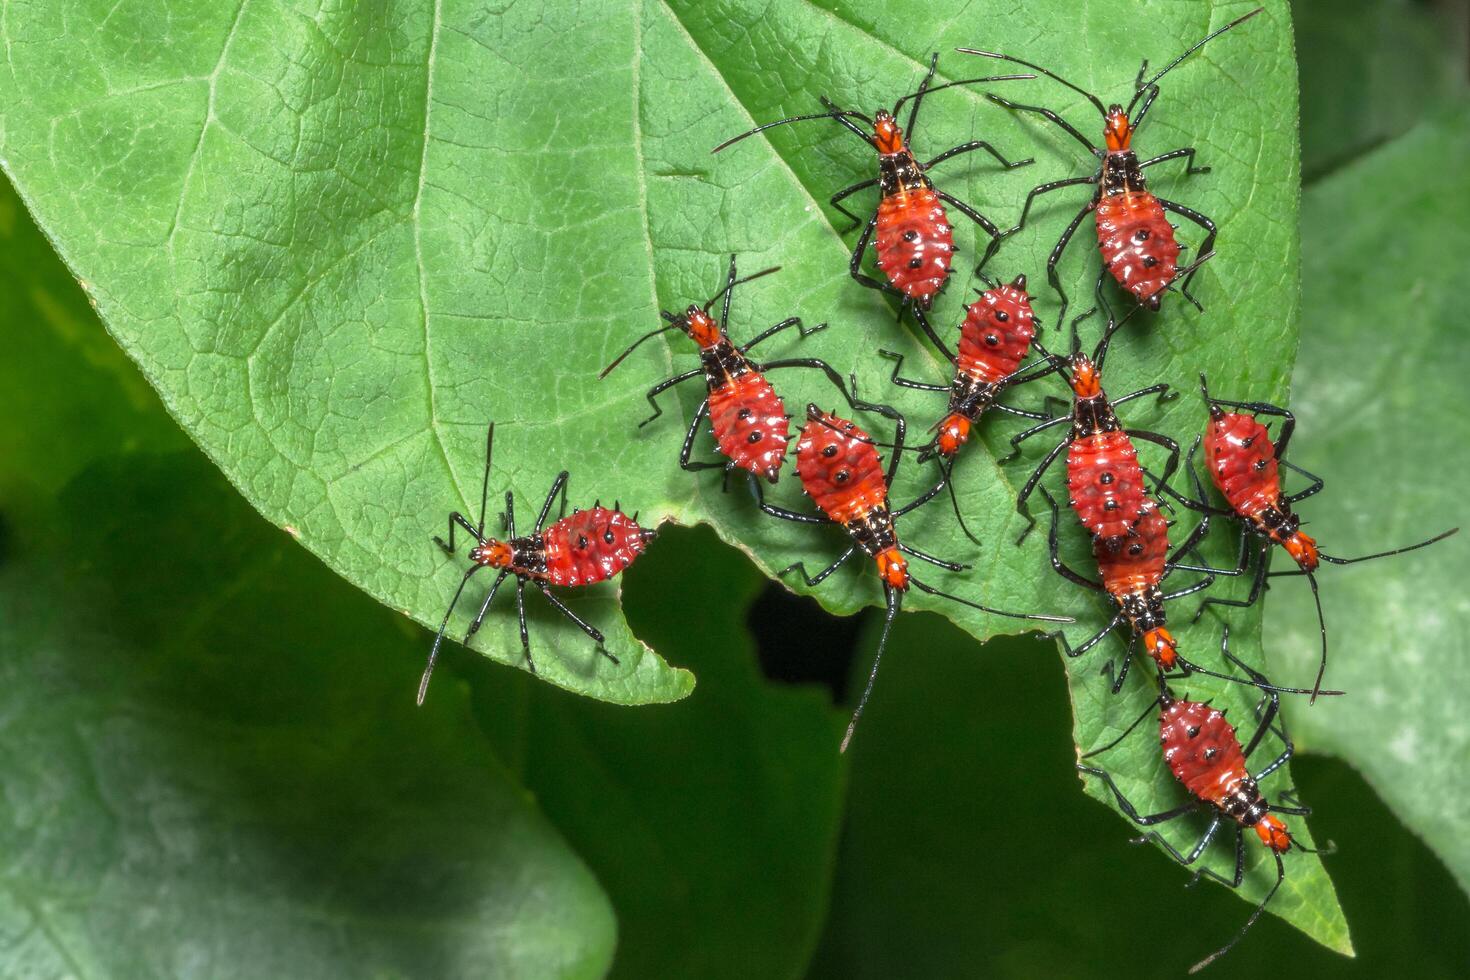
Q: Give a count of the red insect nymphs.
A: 10